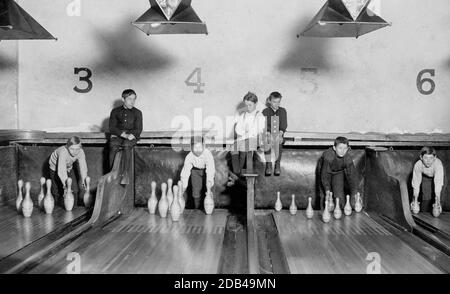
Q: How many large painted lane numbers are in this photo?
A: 4